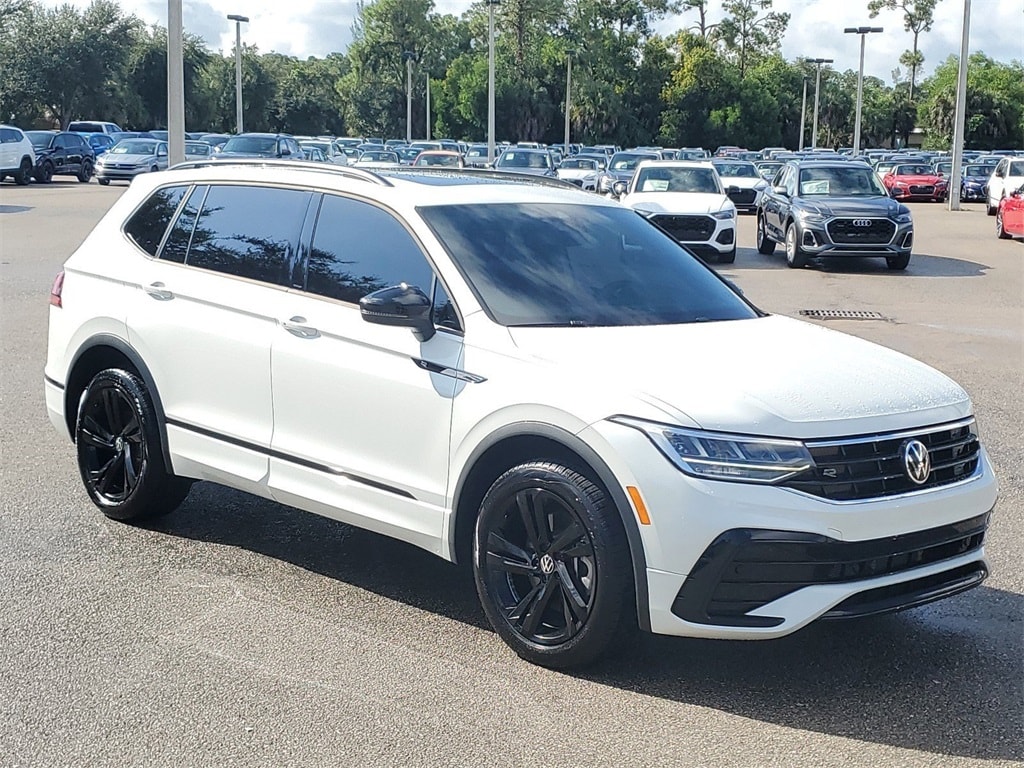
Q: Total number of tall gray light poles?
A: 10